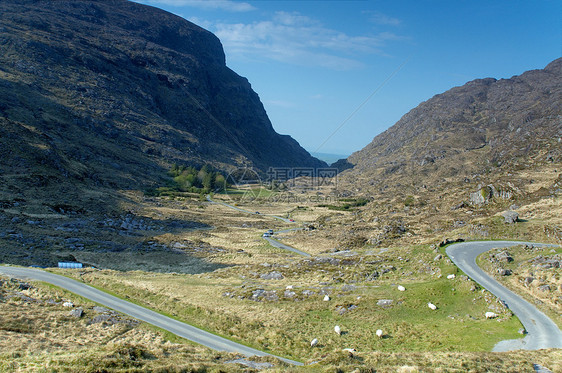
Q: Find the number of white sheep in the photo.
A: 11